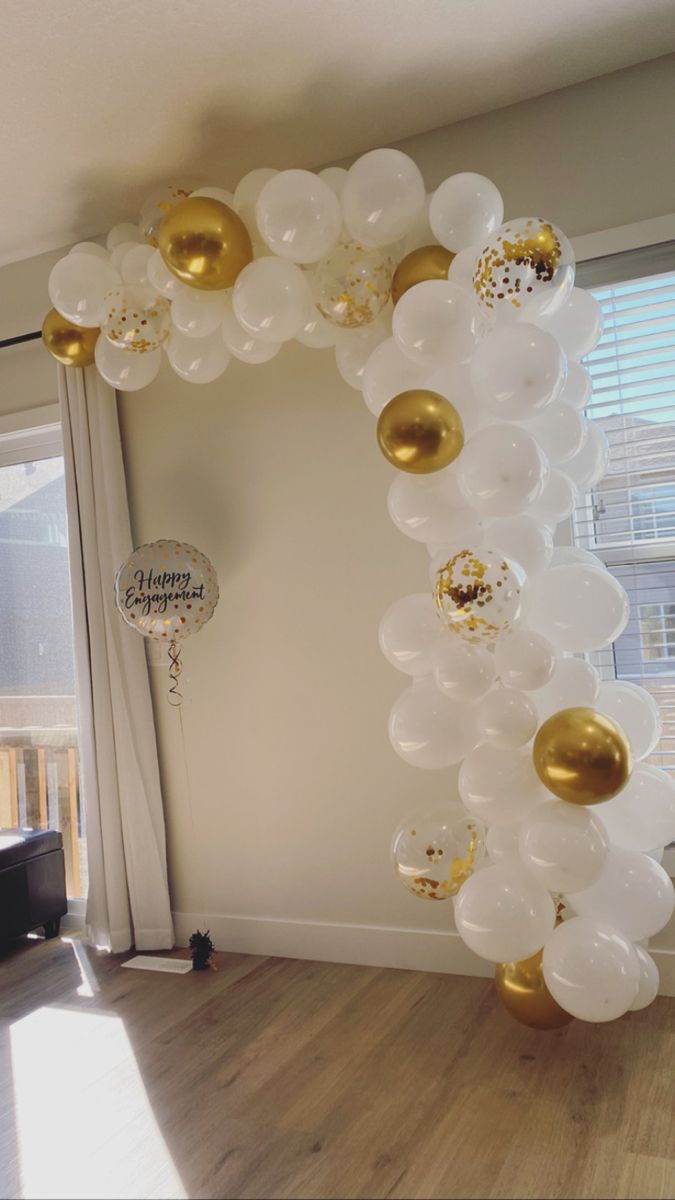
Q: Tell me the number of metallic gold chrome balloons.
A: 6